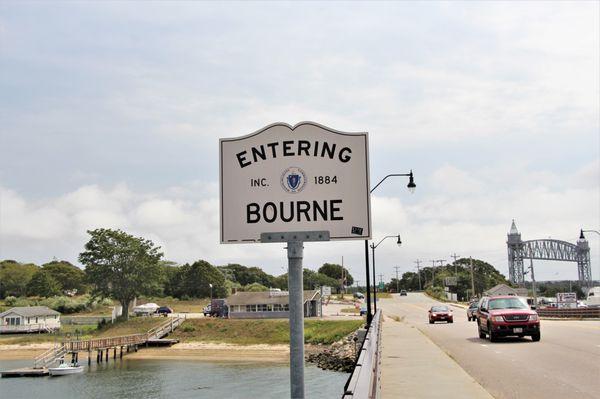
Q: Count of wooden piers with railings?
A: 1